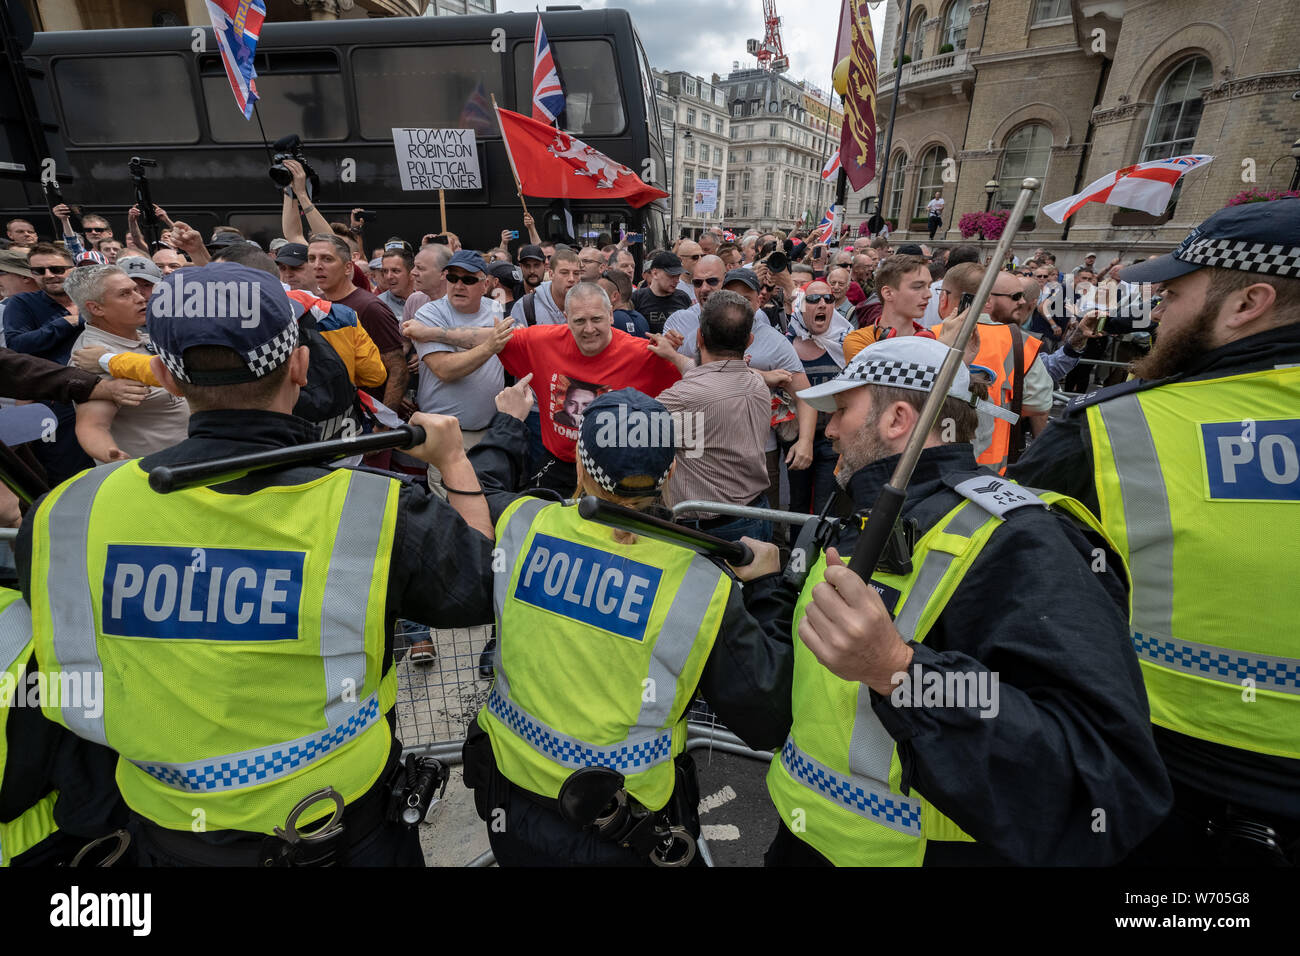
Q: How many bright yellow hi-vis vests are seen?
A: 5